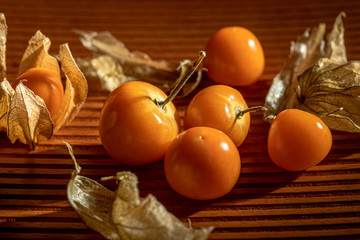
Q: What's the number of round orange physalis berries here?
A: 6